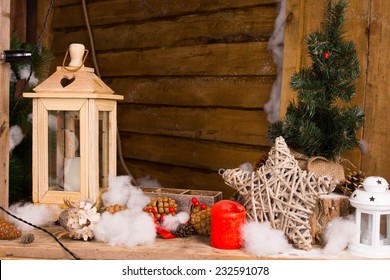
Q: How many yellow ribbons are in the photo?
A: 0